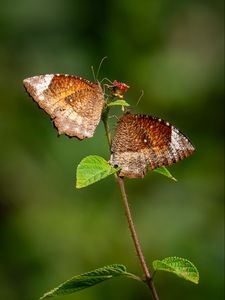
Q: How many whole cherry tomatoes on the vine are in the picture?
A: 0